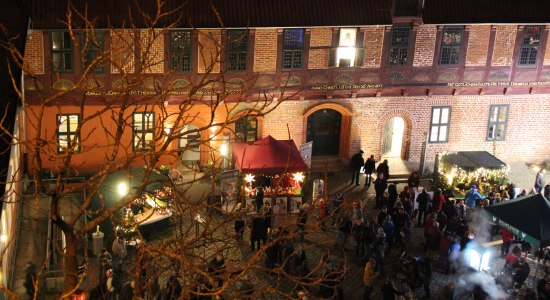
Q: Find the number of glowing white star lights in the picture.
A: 2